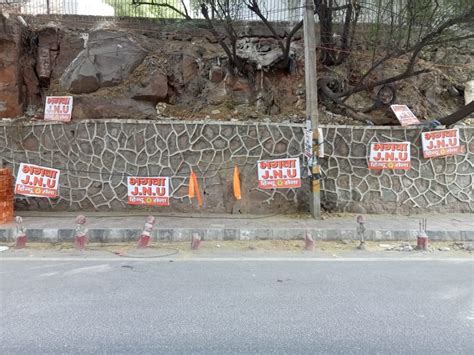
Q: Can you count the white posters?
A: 7